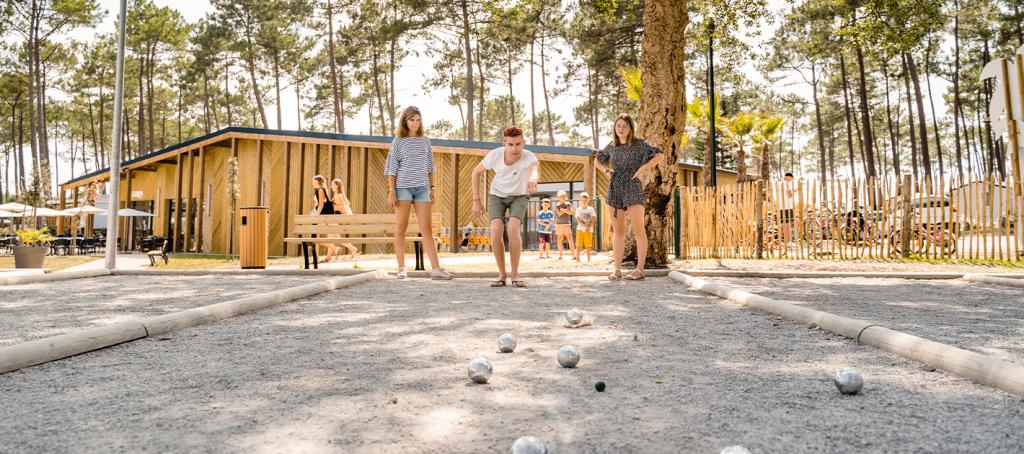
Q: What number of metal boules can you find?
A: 7